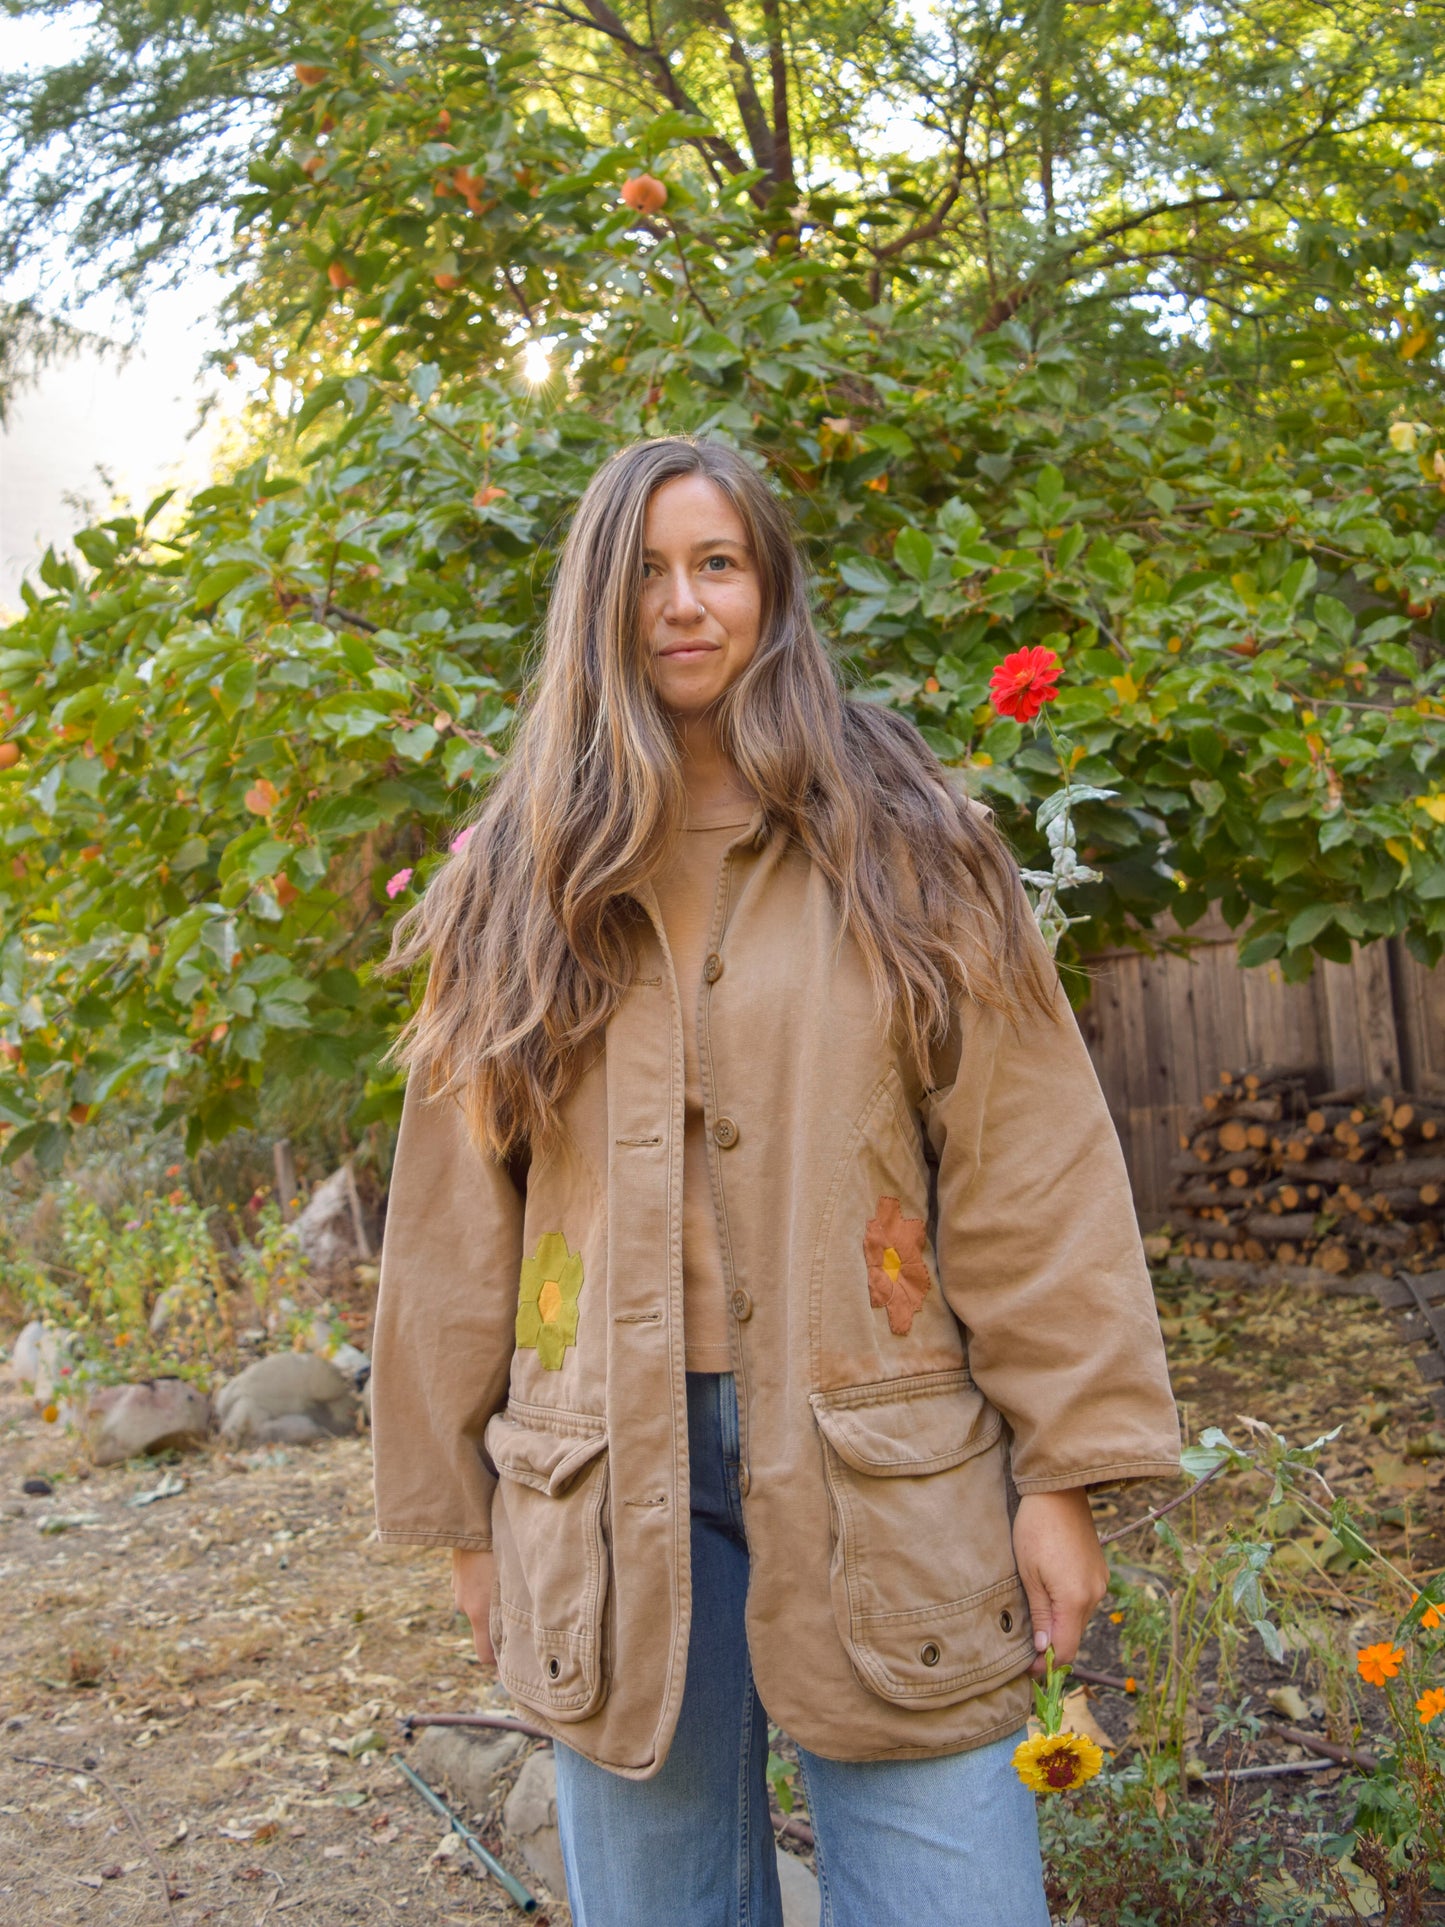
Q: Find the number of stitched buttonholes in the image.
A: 4